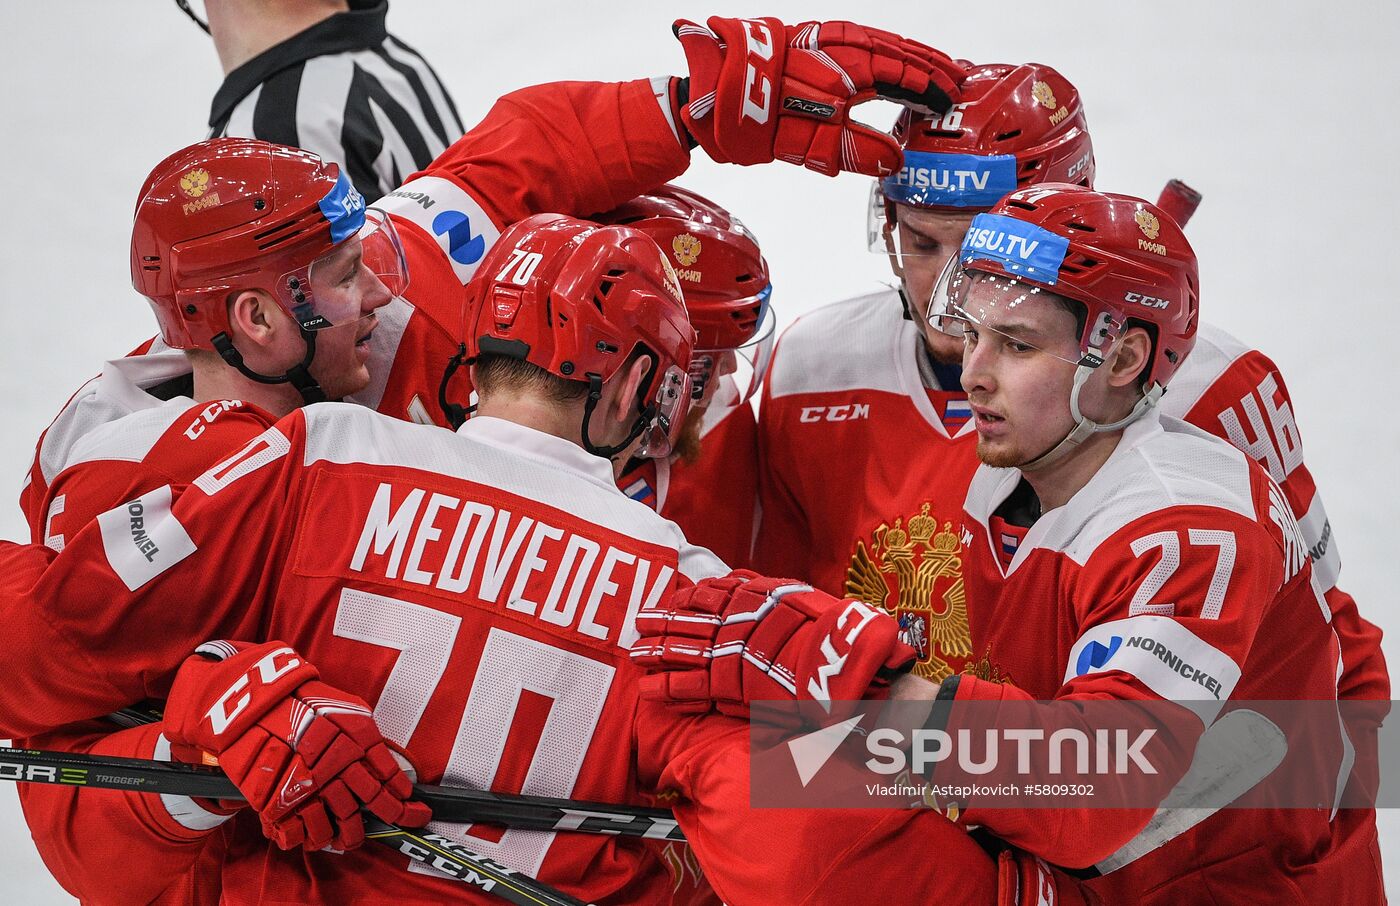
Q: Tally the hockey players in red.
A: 5